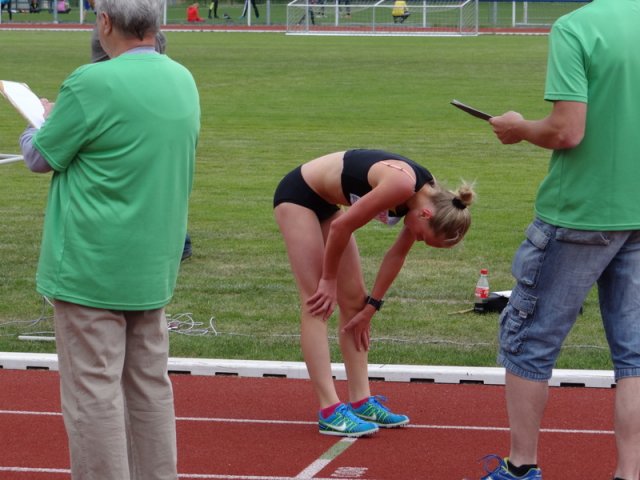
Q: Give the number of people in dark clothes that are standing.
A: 1